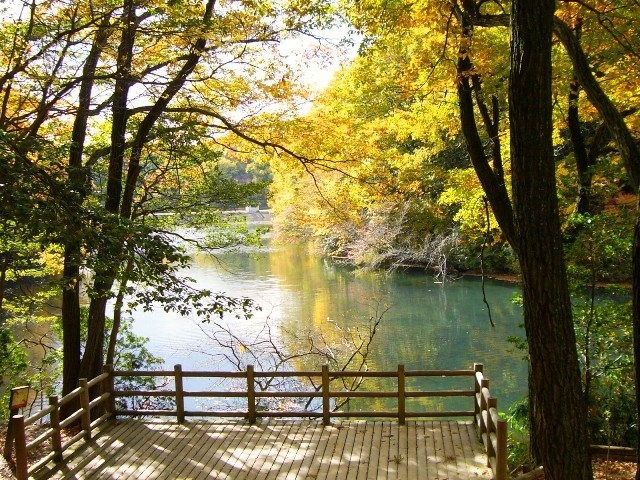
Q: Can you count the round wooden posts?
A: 12